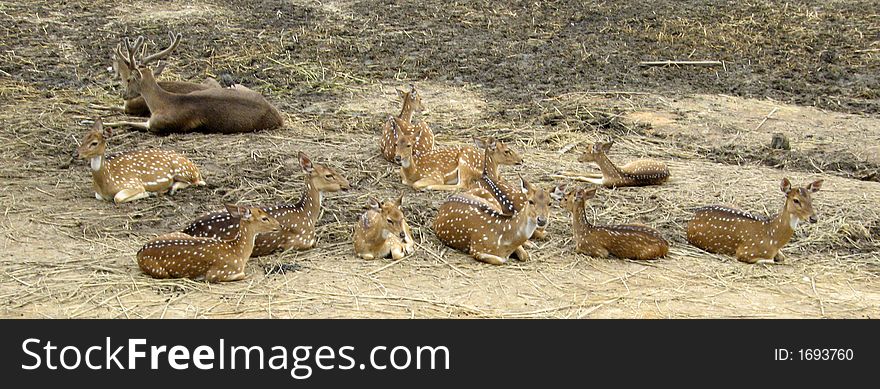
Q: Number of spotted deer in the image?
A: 11